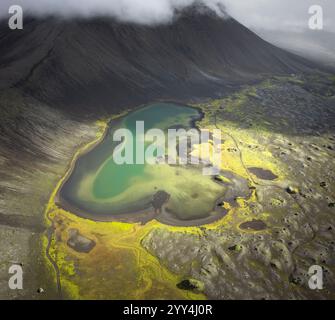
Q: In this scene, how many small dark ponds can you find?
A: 3